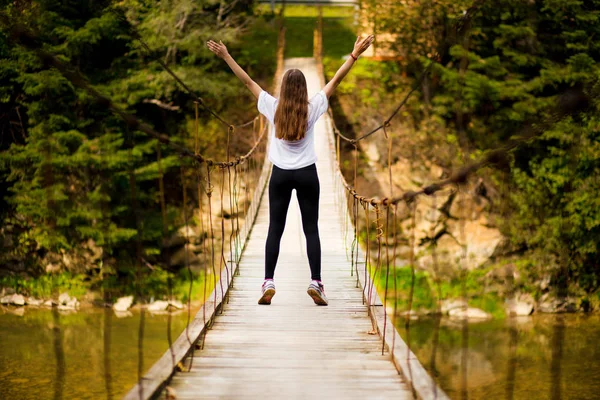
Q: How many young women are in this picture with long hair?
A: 1